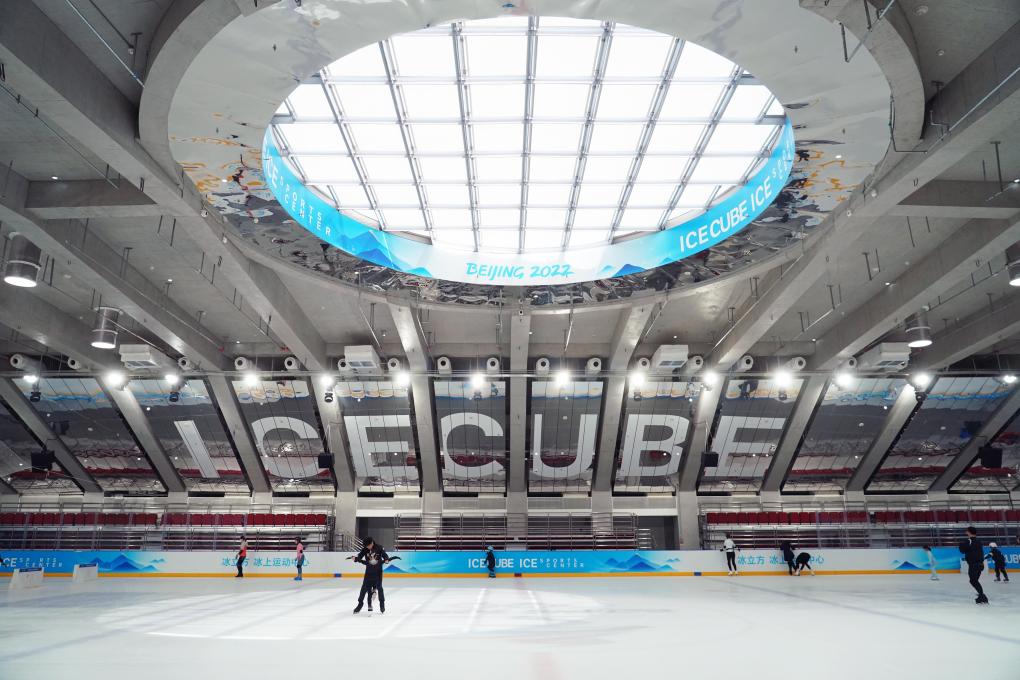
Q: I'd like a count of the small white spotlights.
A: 14